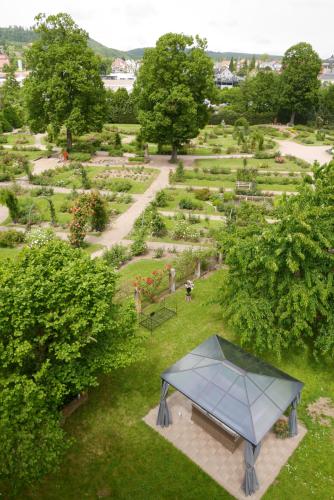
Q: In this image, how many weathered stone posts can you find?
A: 4